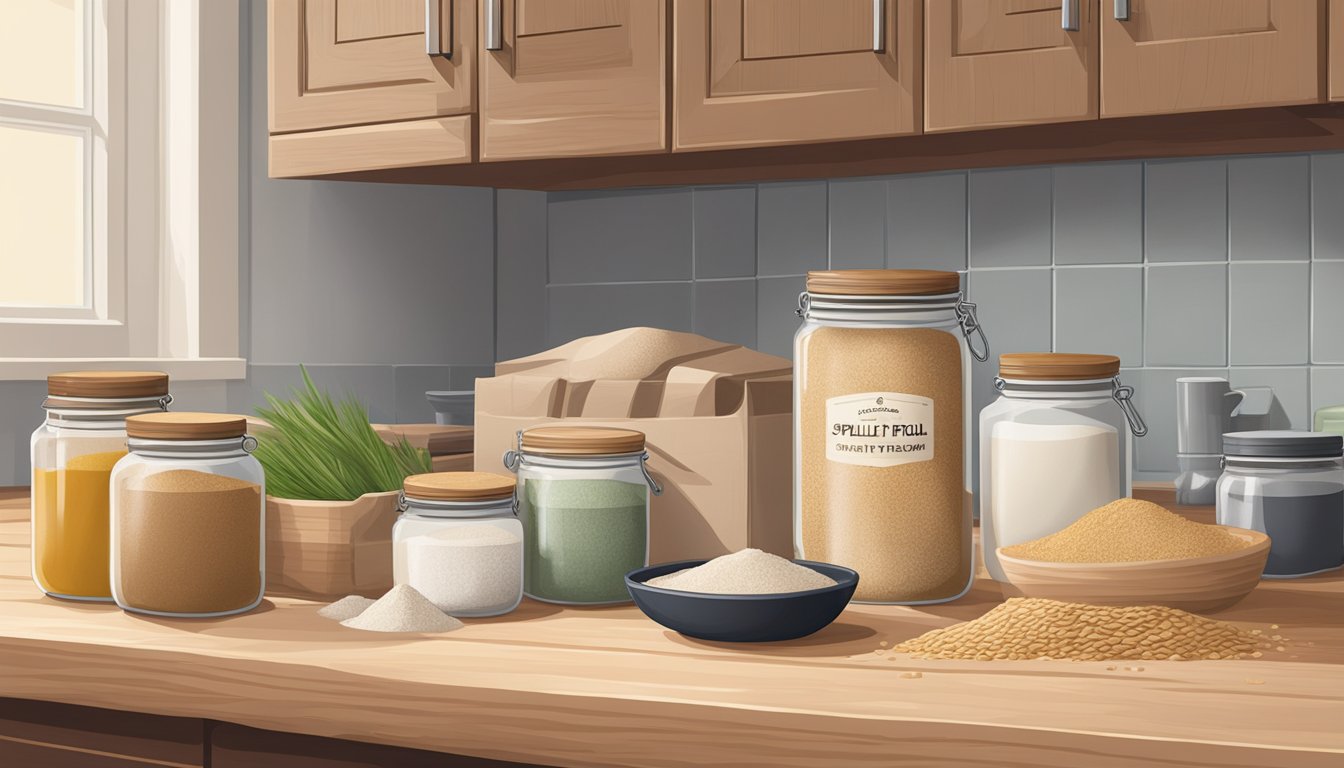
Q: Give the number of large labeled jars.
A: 1